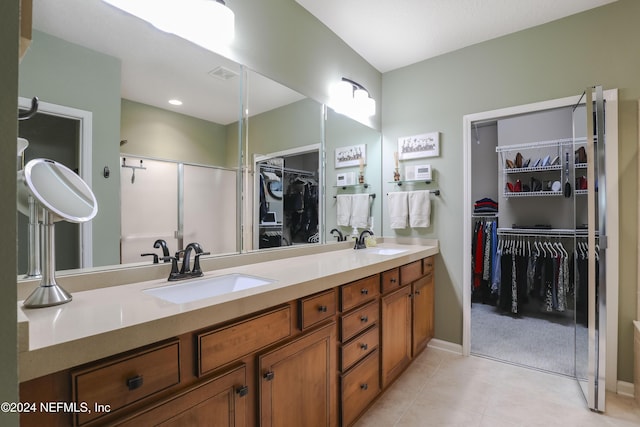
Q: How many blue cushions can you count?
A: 0